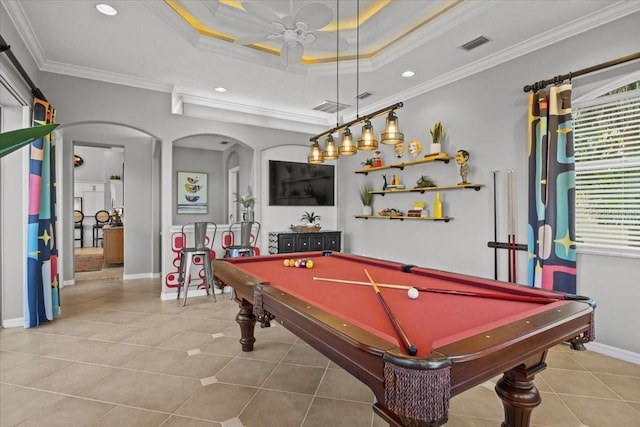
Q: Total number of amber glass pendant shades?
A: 5